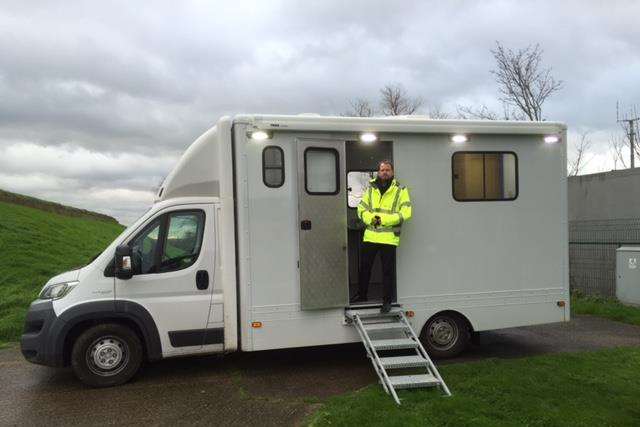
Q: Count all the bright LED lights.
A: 4